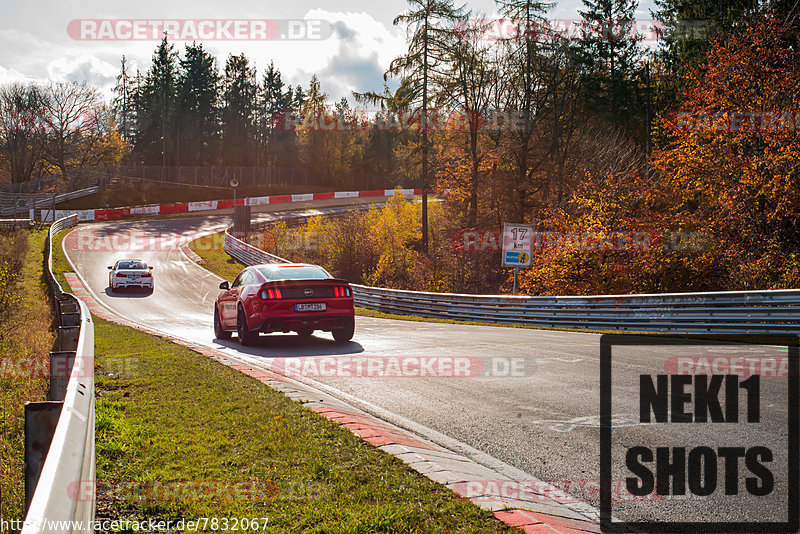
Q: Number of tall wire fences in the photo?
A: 1